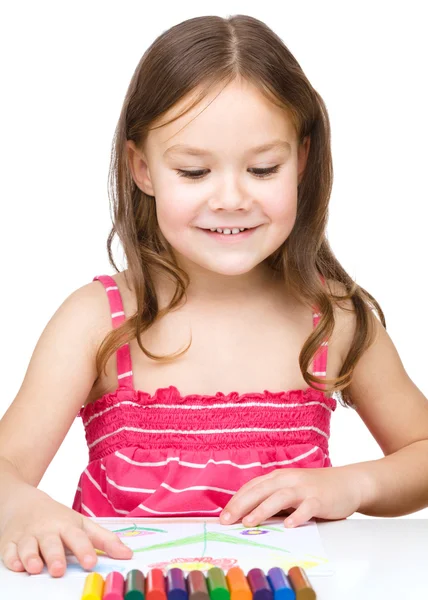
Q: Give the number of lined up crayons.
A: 11